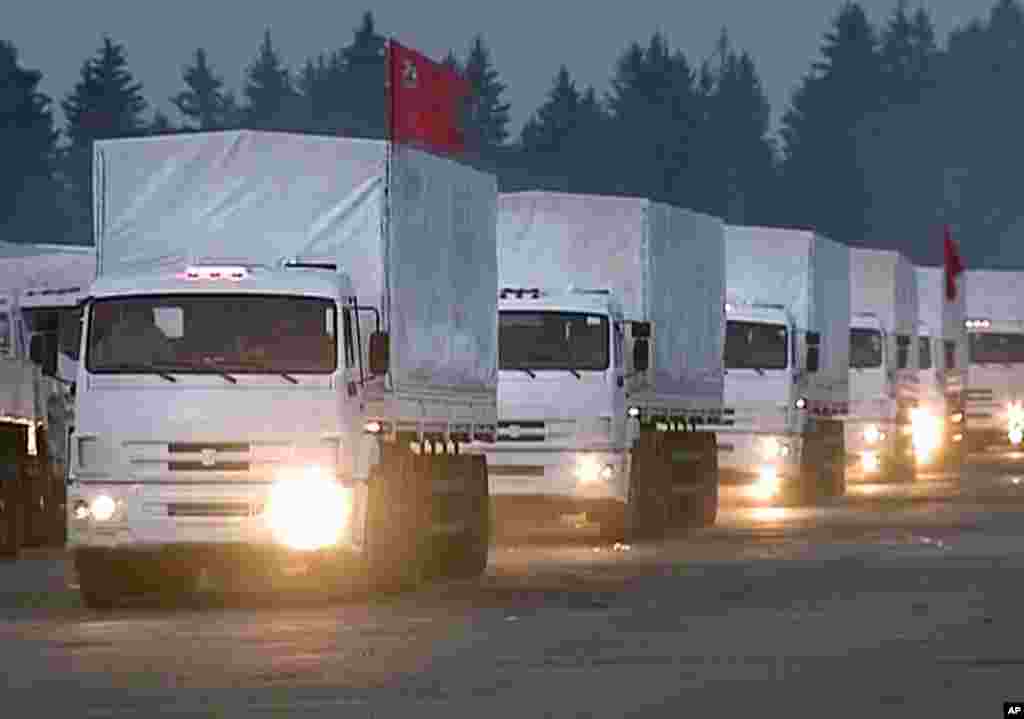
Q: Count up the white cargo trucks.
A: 7